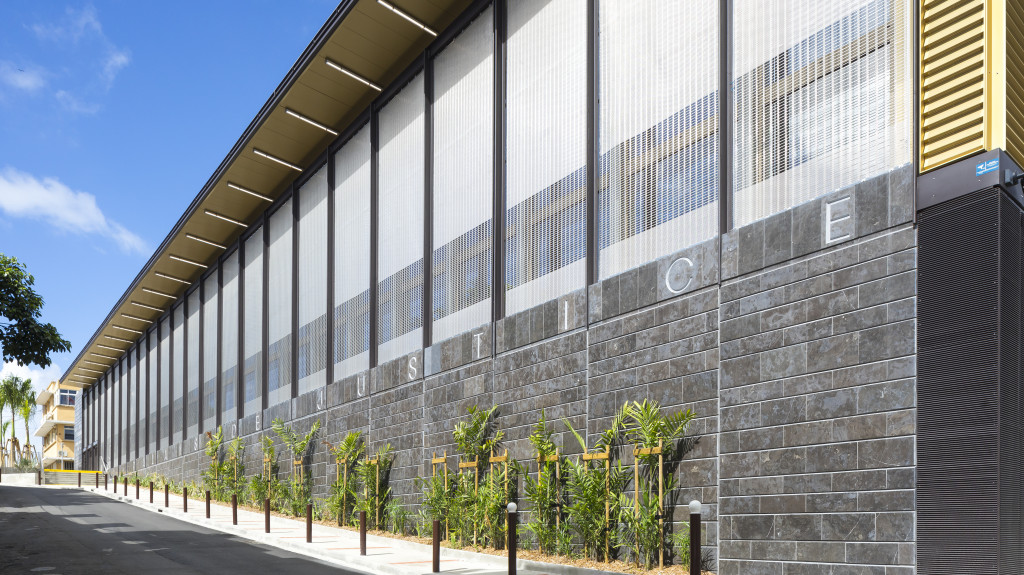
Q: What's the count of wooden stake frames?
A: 12